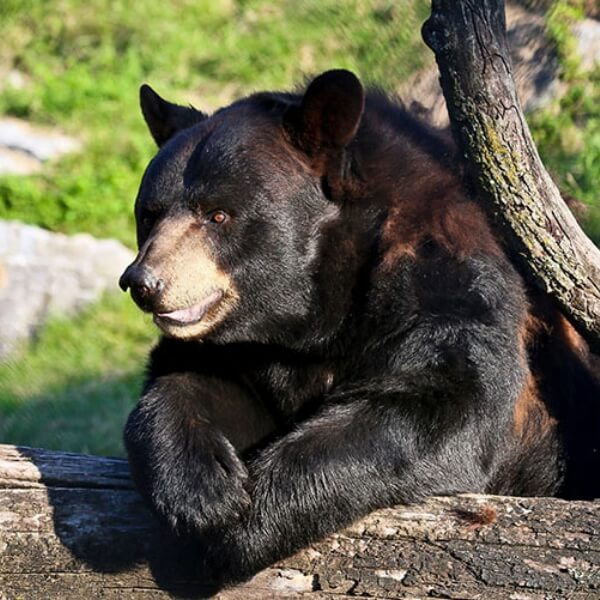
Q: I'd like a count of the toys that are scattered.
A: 0